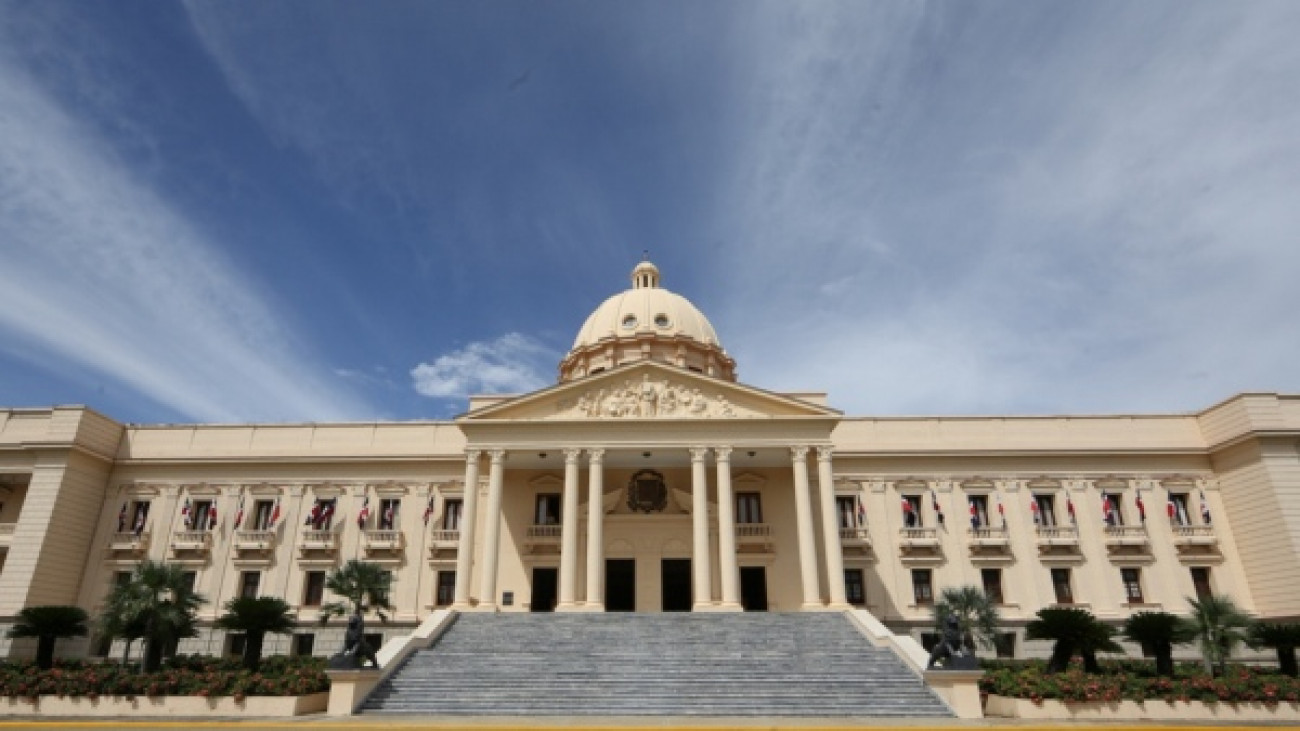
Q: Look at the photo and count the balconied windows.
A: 14